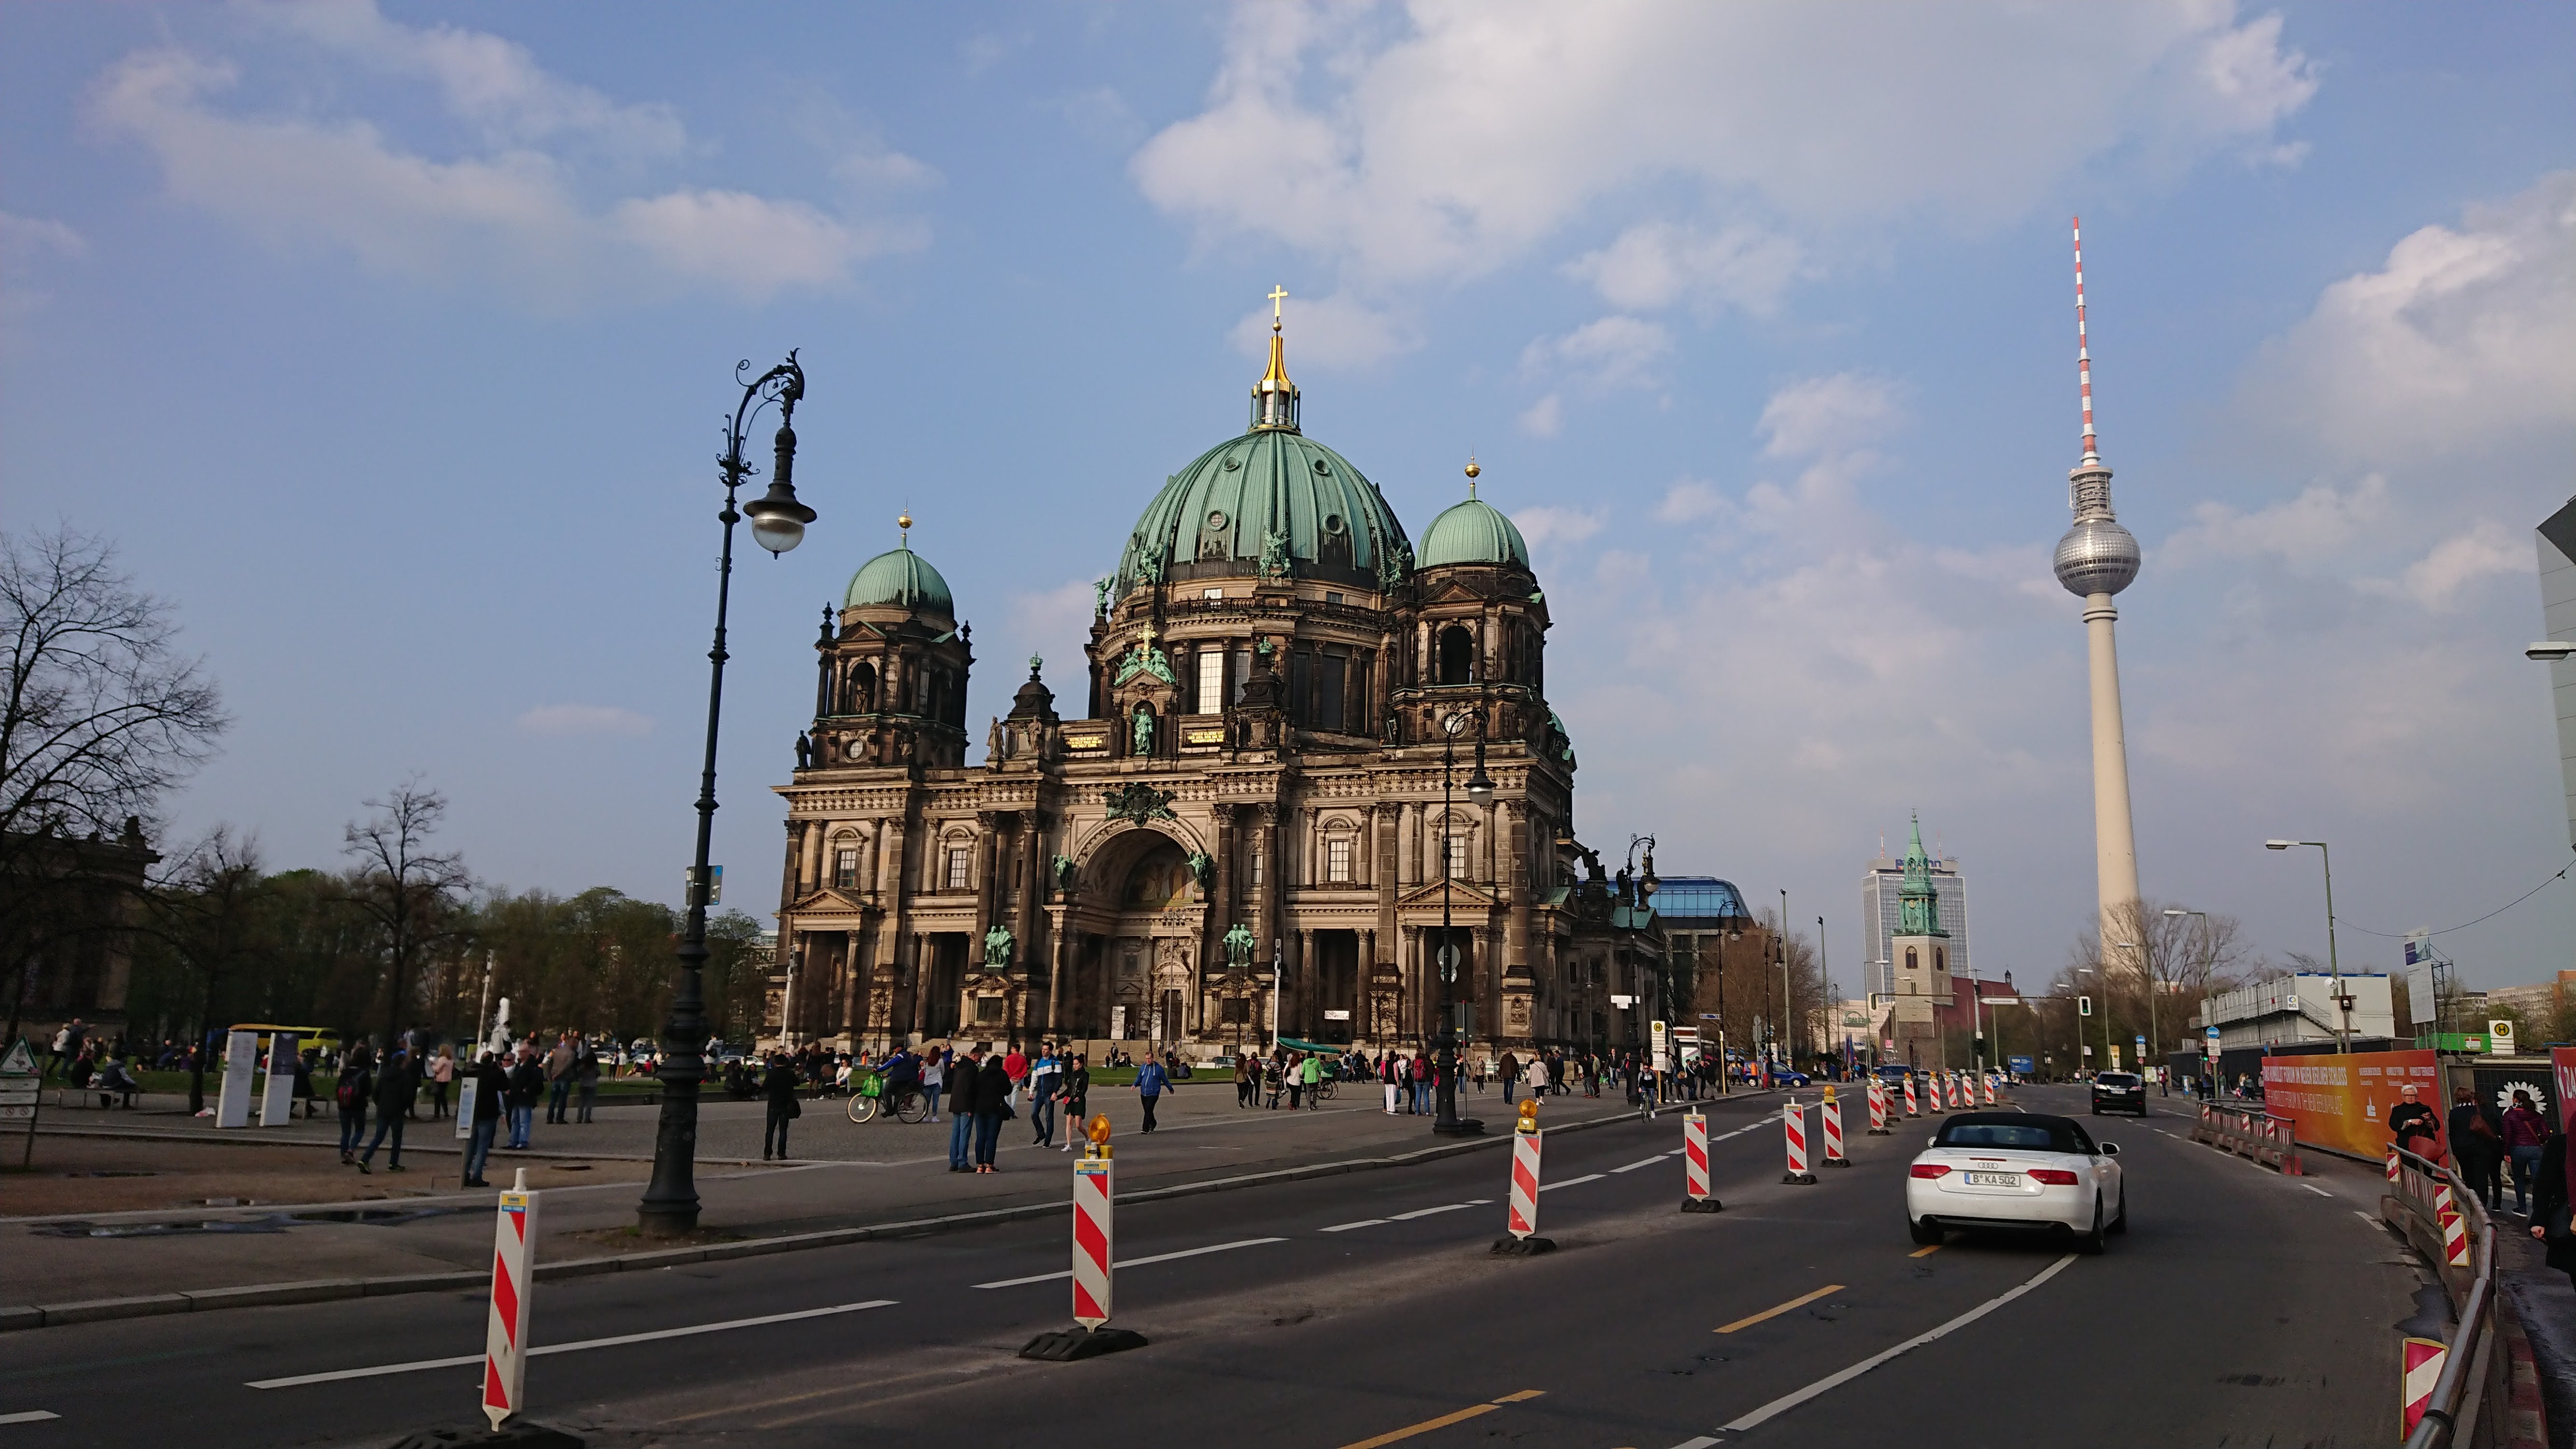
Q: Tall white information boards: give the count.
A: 2